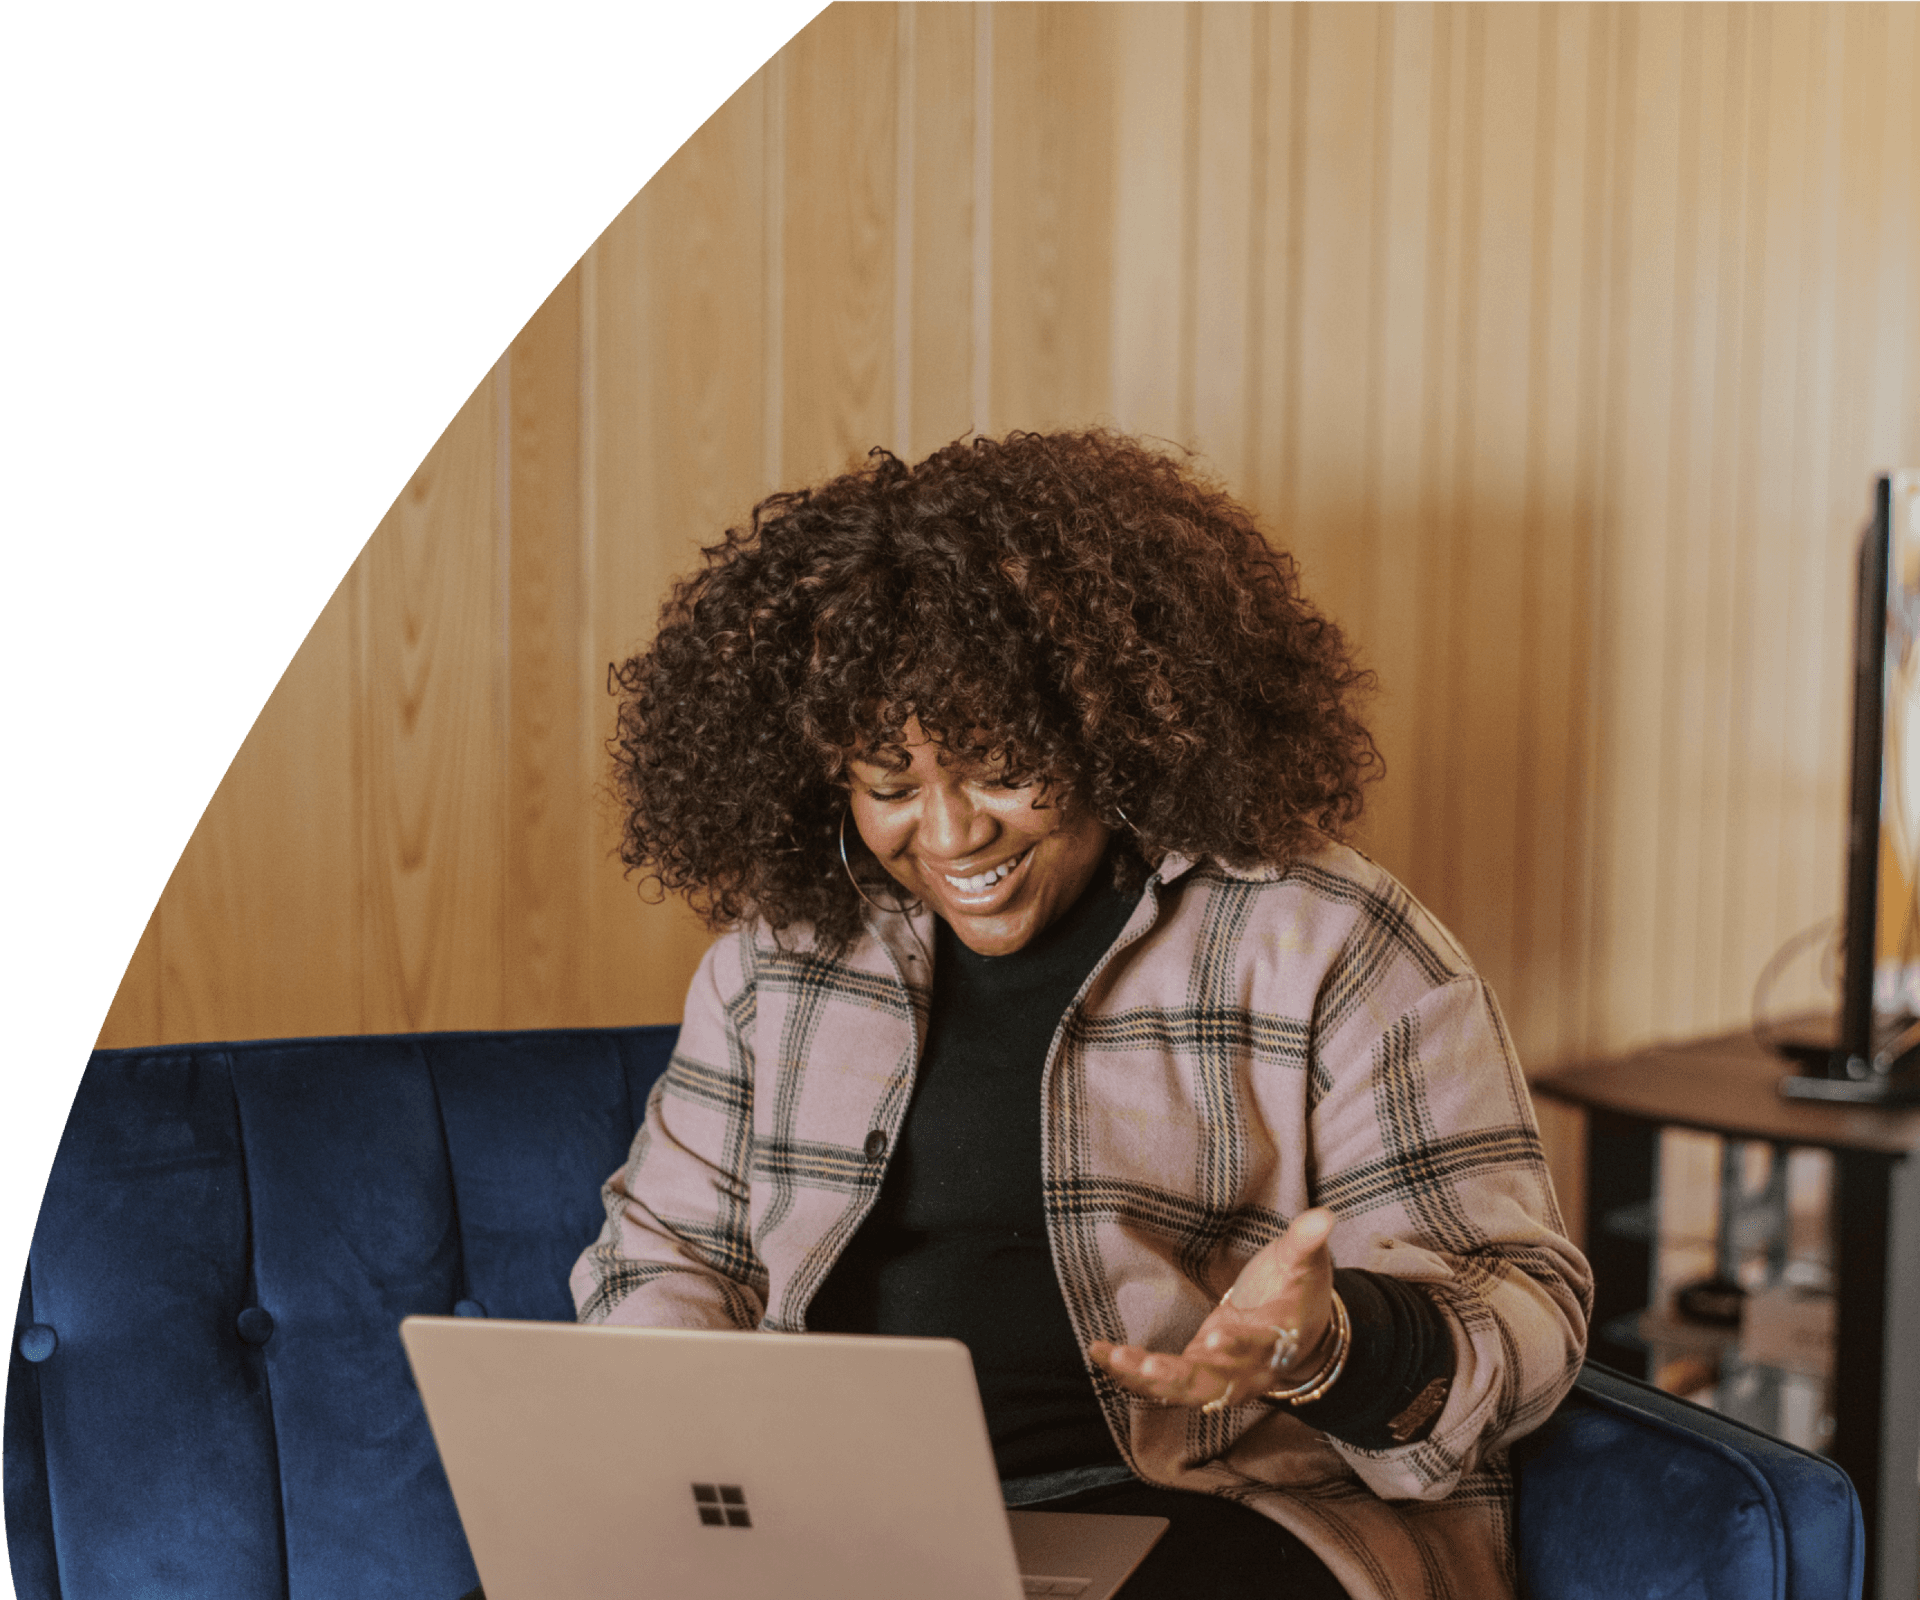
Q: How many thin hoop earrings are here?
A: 2